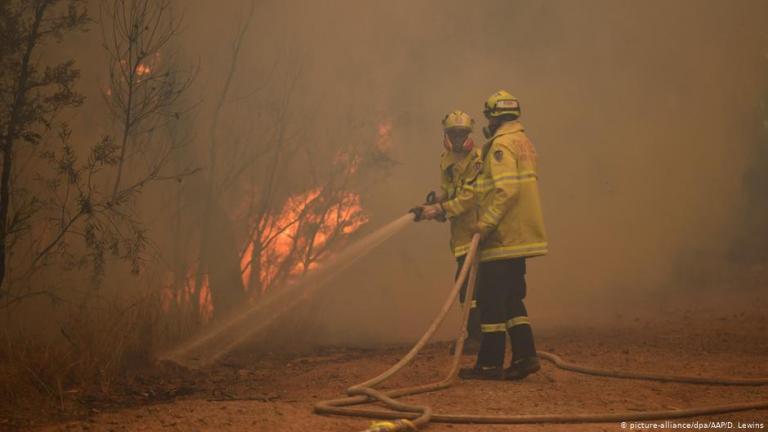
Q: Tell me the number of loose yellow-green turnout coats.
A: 2